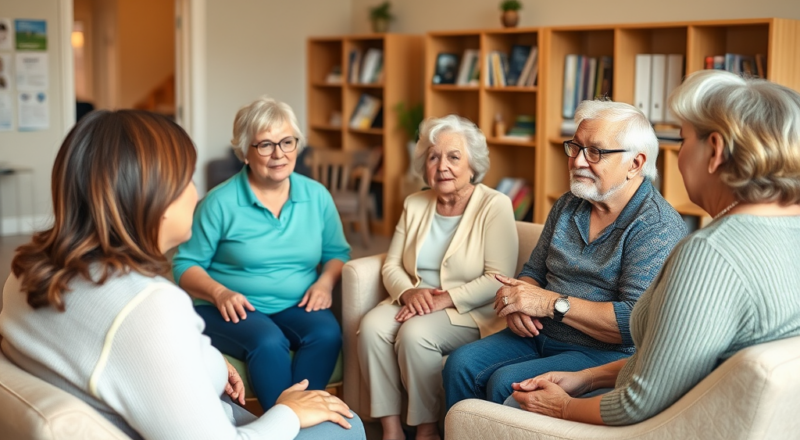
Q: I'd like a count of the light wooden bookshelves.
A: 3